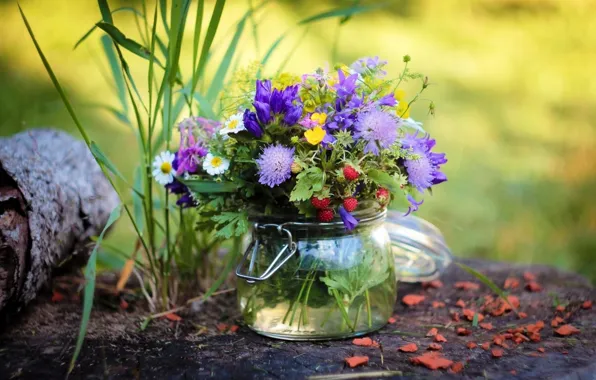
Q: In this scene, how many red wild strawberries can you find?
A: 5